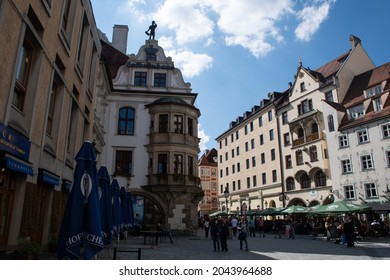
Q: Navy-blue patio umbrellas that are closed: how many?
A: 5